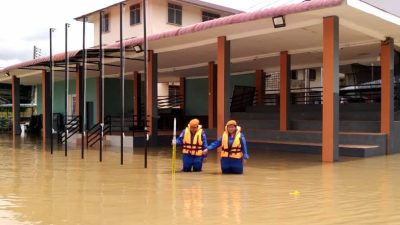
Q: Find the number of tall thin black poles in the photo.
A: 6